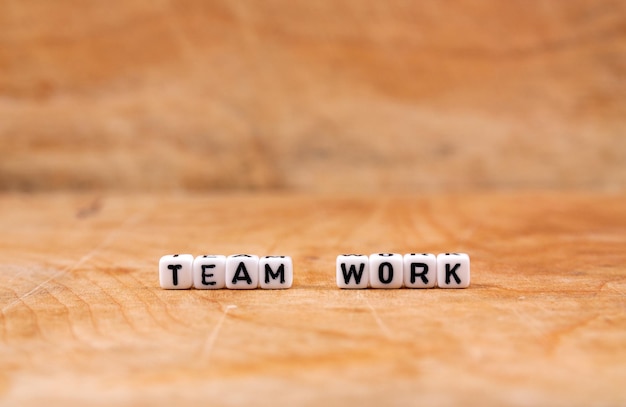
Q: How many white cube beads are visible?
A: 8